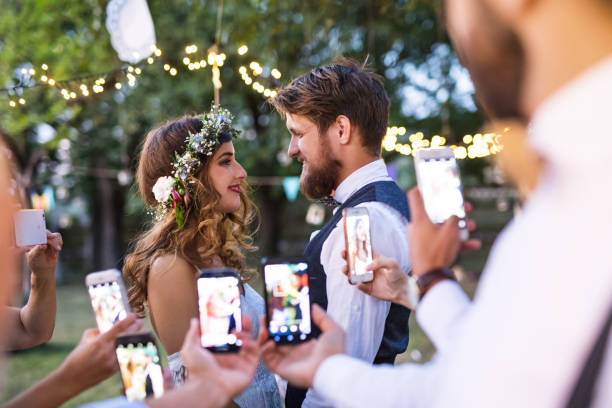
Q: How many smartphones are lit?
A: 6